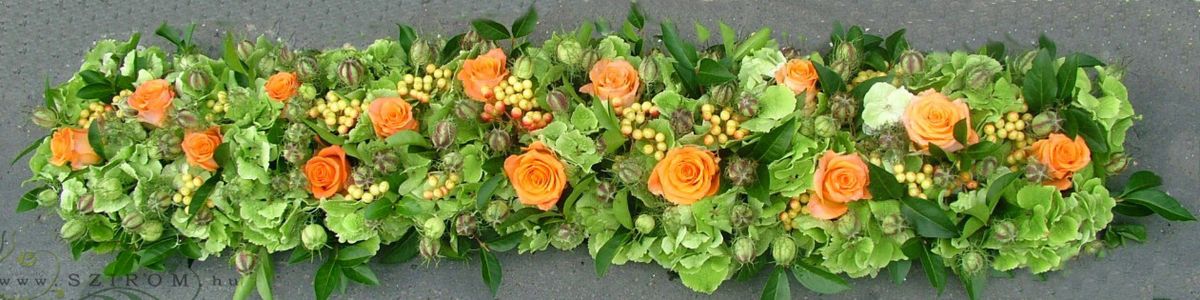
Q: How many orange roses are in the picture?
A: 14